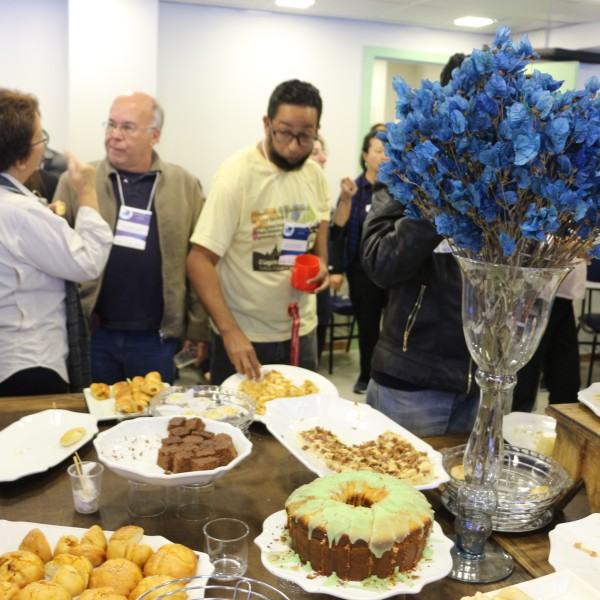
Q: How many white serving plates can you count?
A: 11